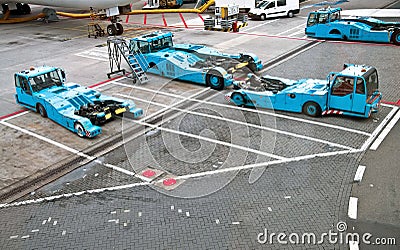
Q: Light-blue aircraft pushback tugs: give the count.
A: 4